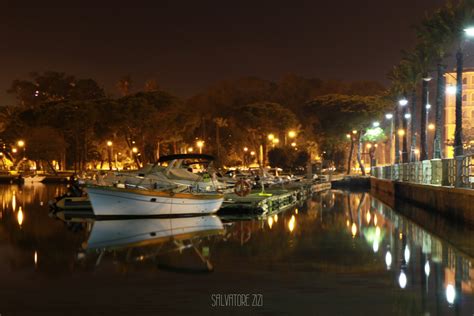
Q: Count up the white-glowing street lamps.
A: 7